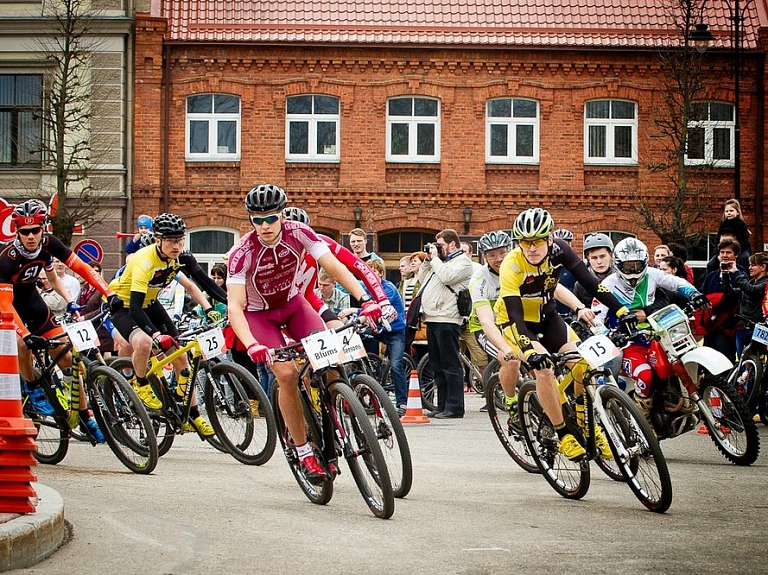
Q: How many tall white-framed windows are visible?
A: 6